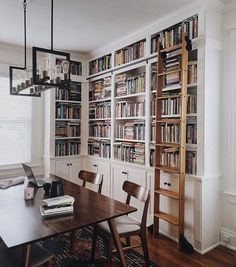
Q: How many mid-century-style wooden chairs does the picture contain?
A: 2